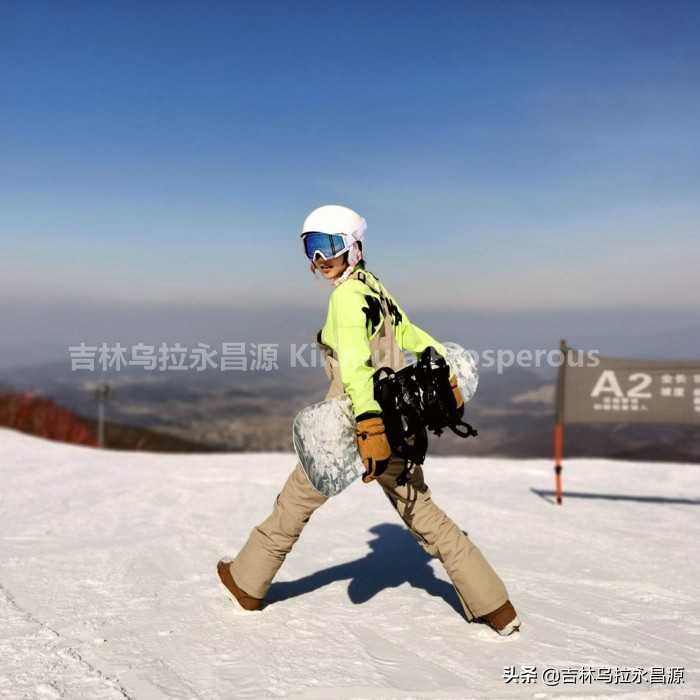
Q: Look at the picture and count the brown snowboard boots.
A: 2